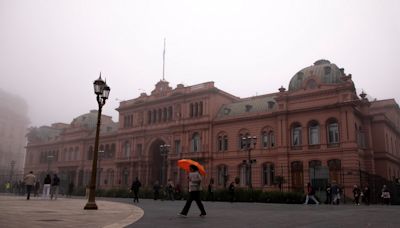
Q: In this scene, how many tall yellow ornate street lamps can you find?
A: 1